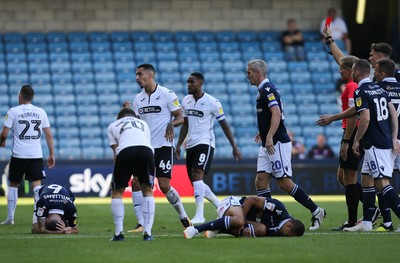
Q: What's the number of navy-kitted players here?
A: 6